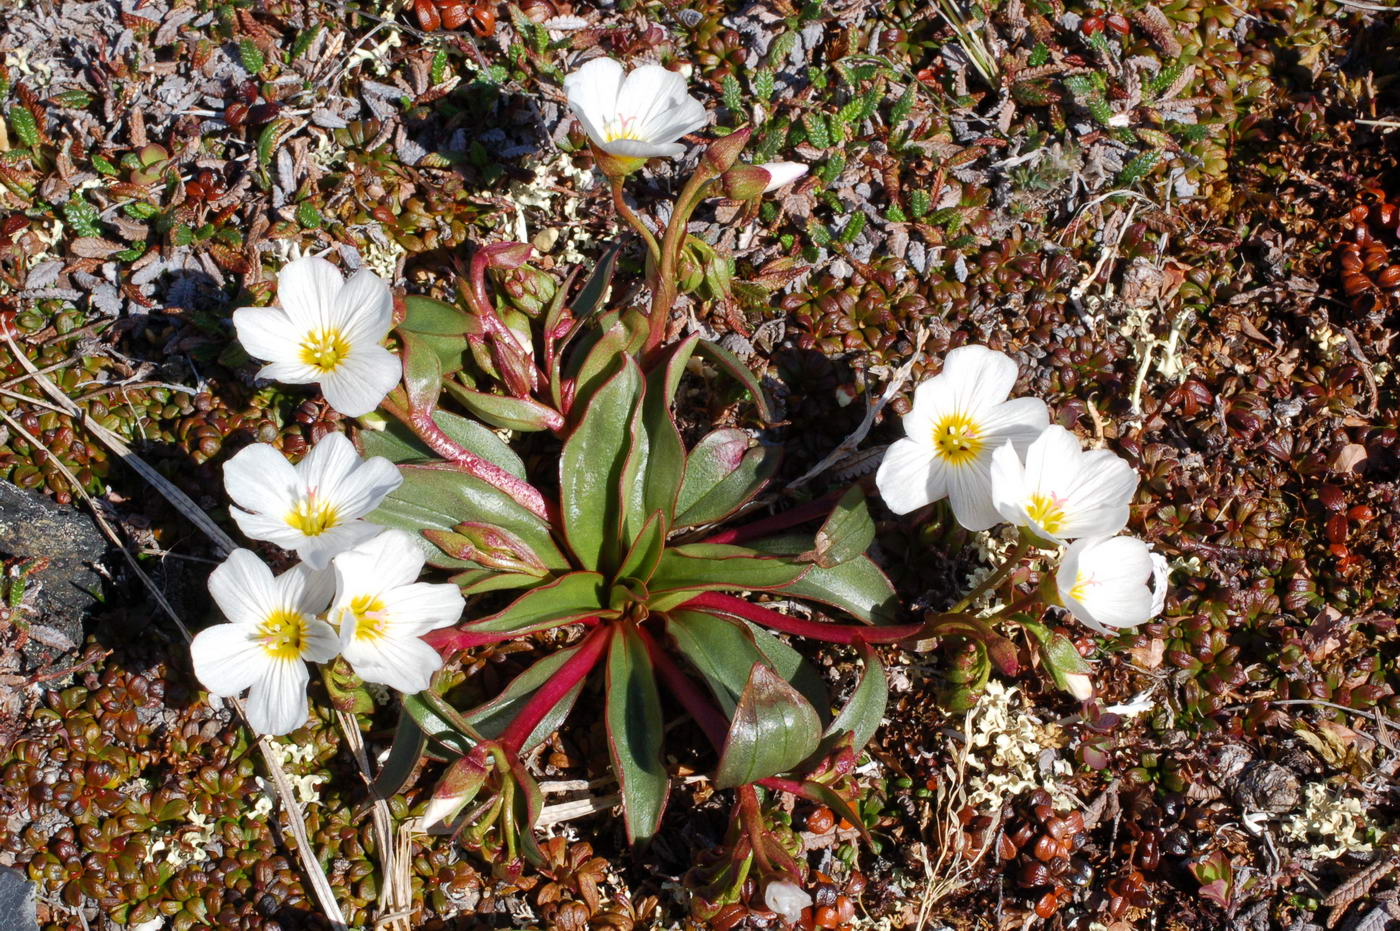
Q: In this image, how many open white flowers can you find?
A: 8